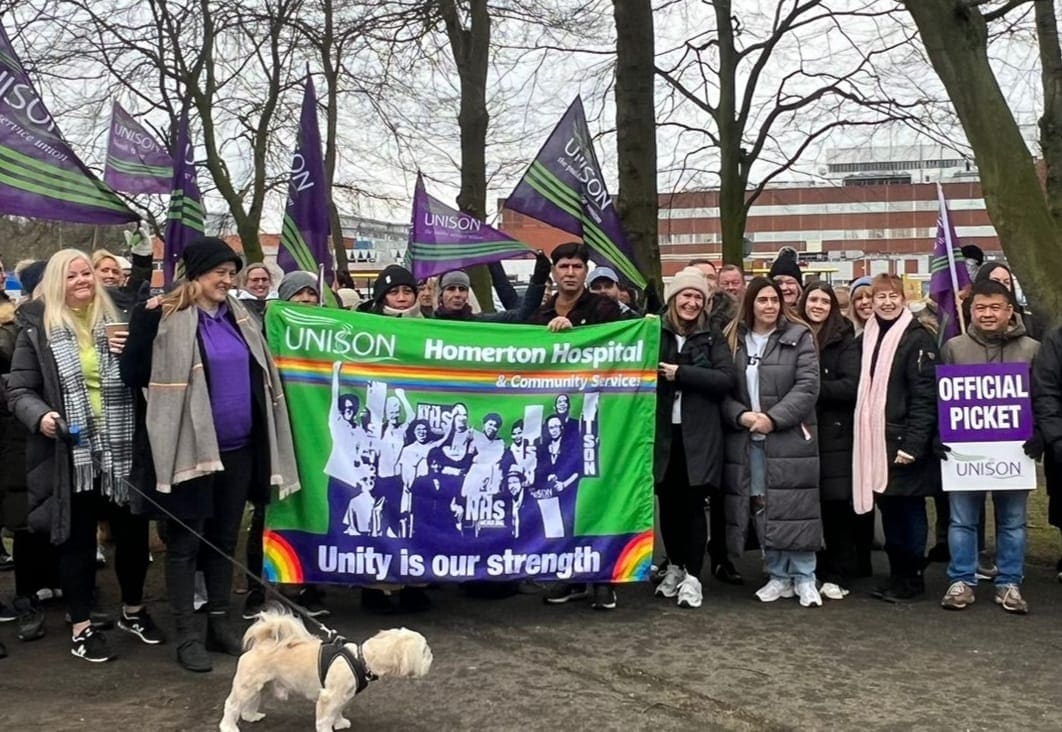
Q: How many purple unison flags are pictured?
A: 7